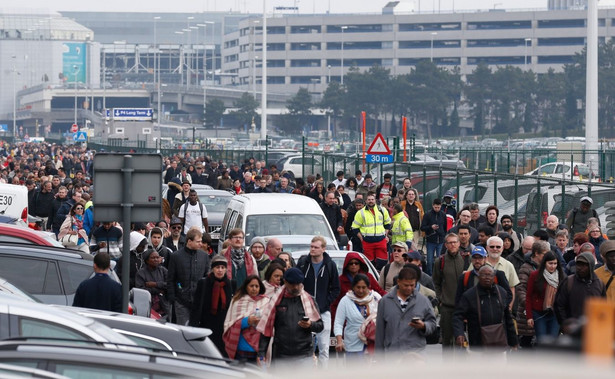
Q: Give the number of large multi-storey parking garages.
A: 1